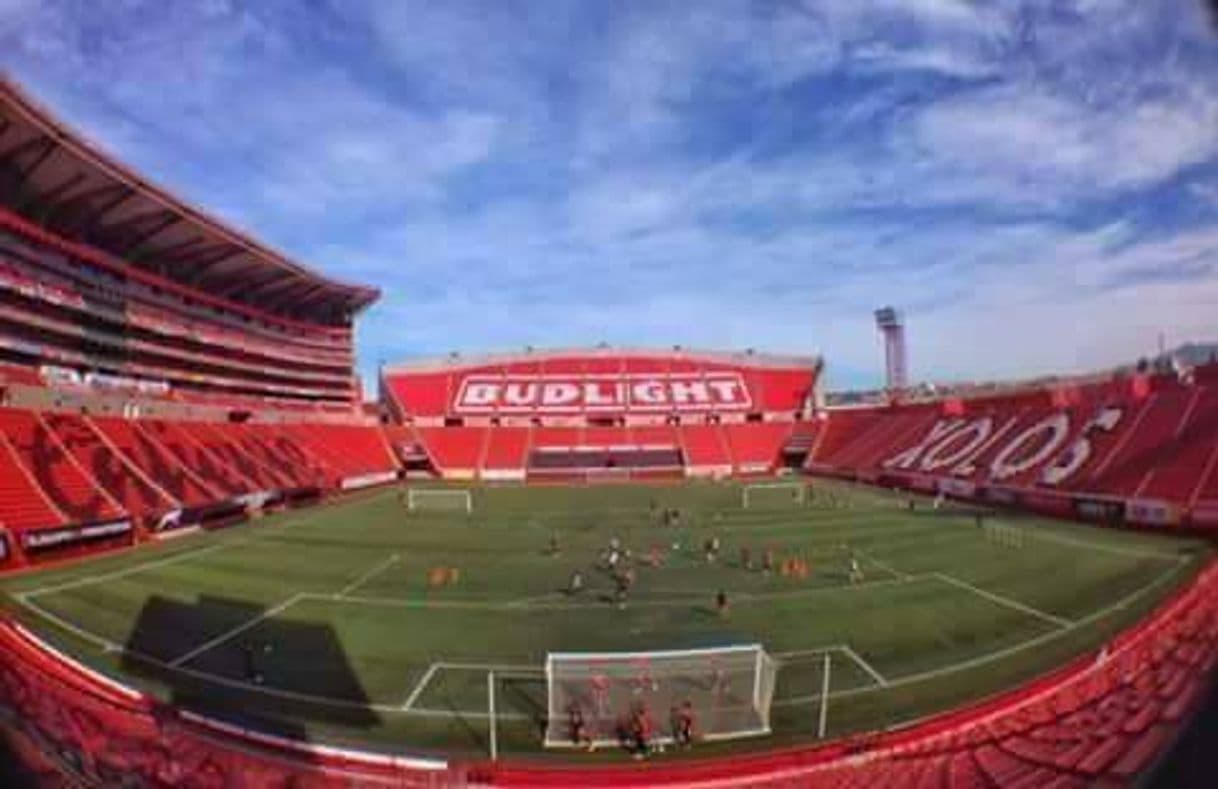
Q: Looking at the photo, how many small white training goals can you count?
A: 2